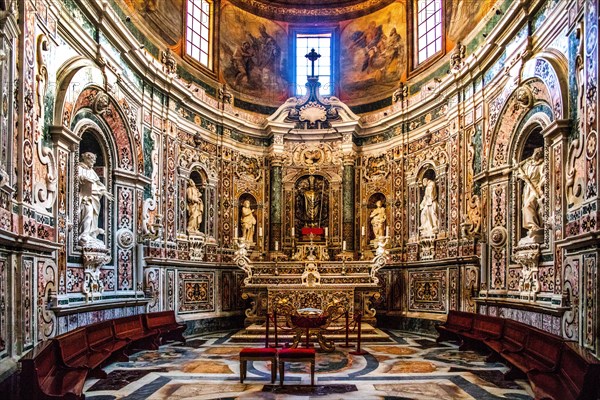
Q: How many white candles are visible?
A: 8